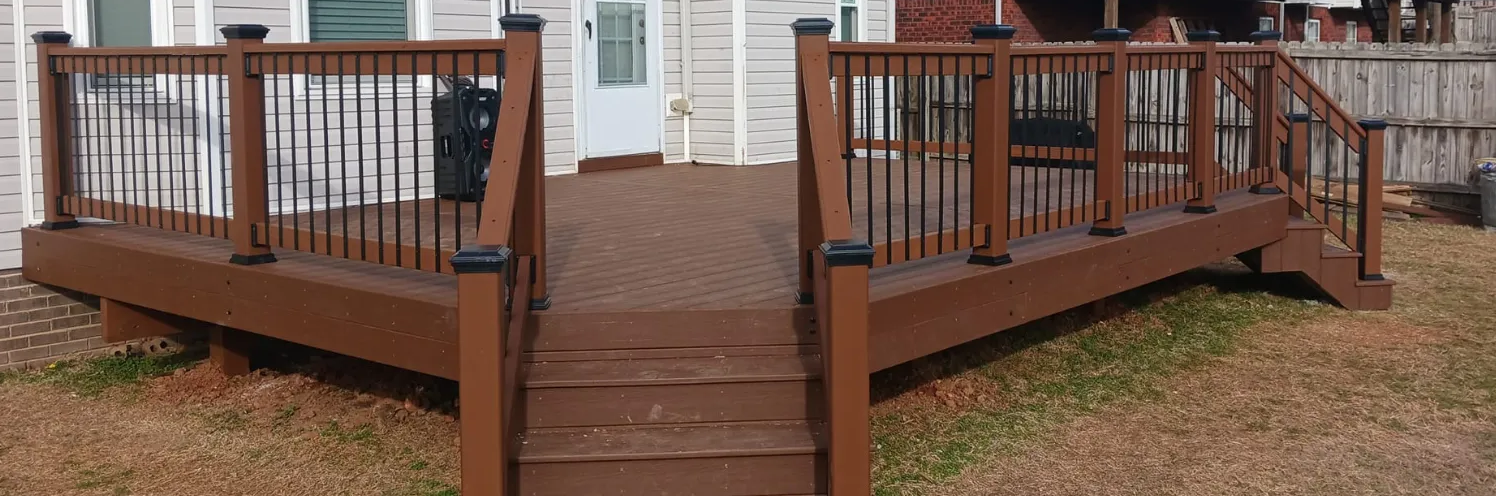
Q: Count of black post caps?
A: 12